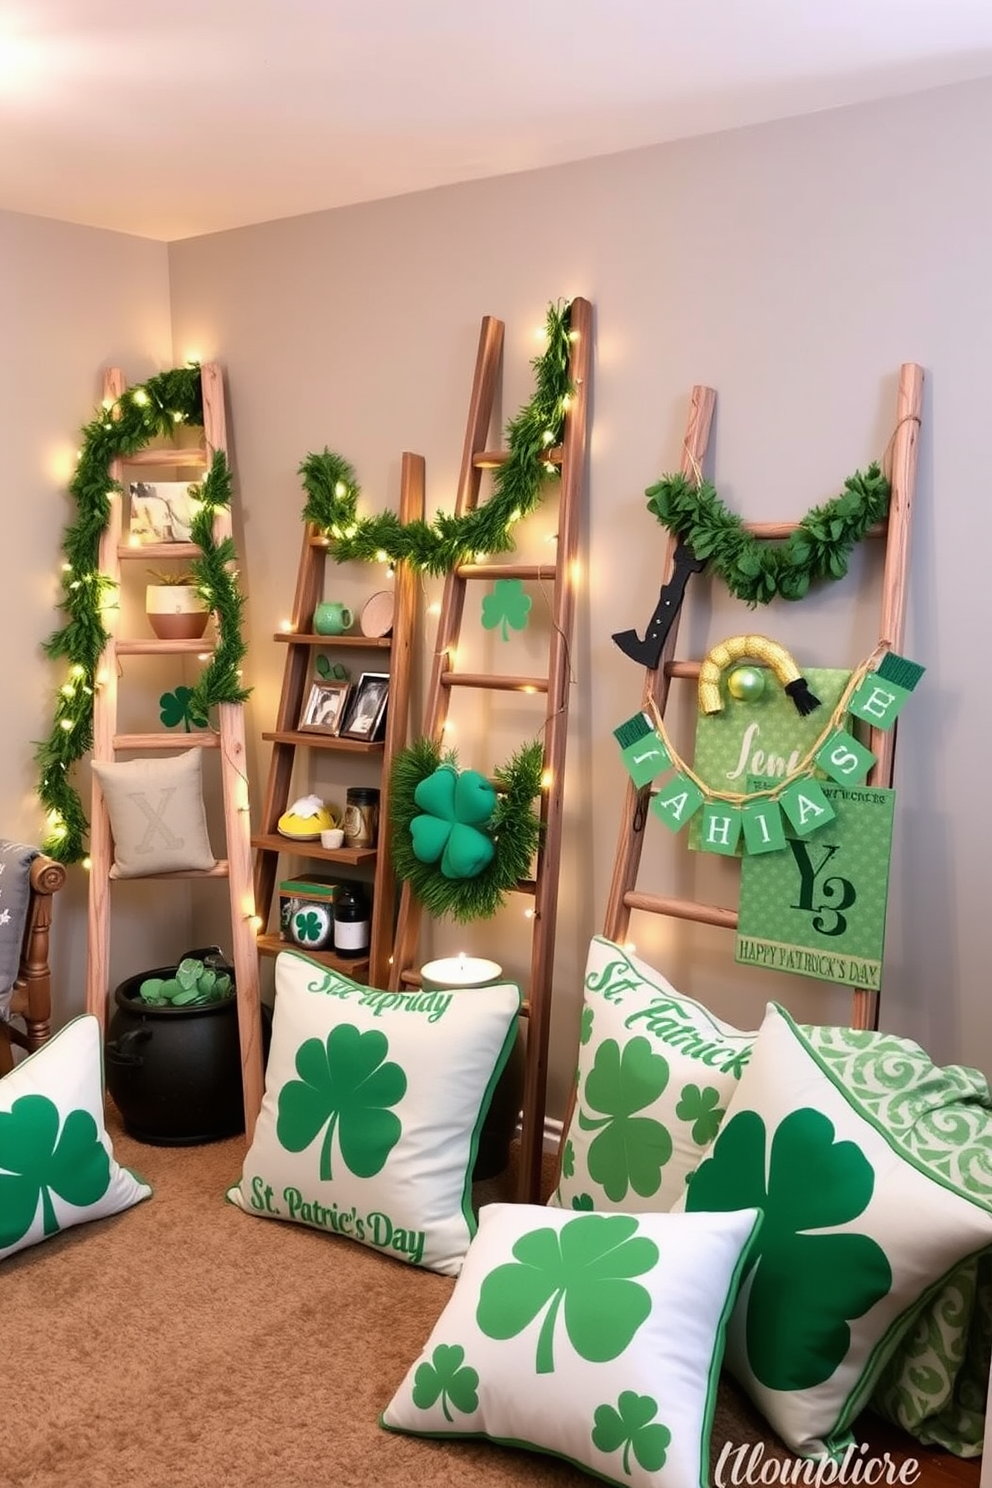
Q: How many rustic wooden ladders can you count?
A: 4